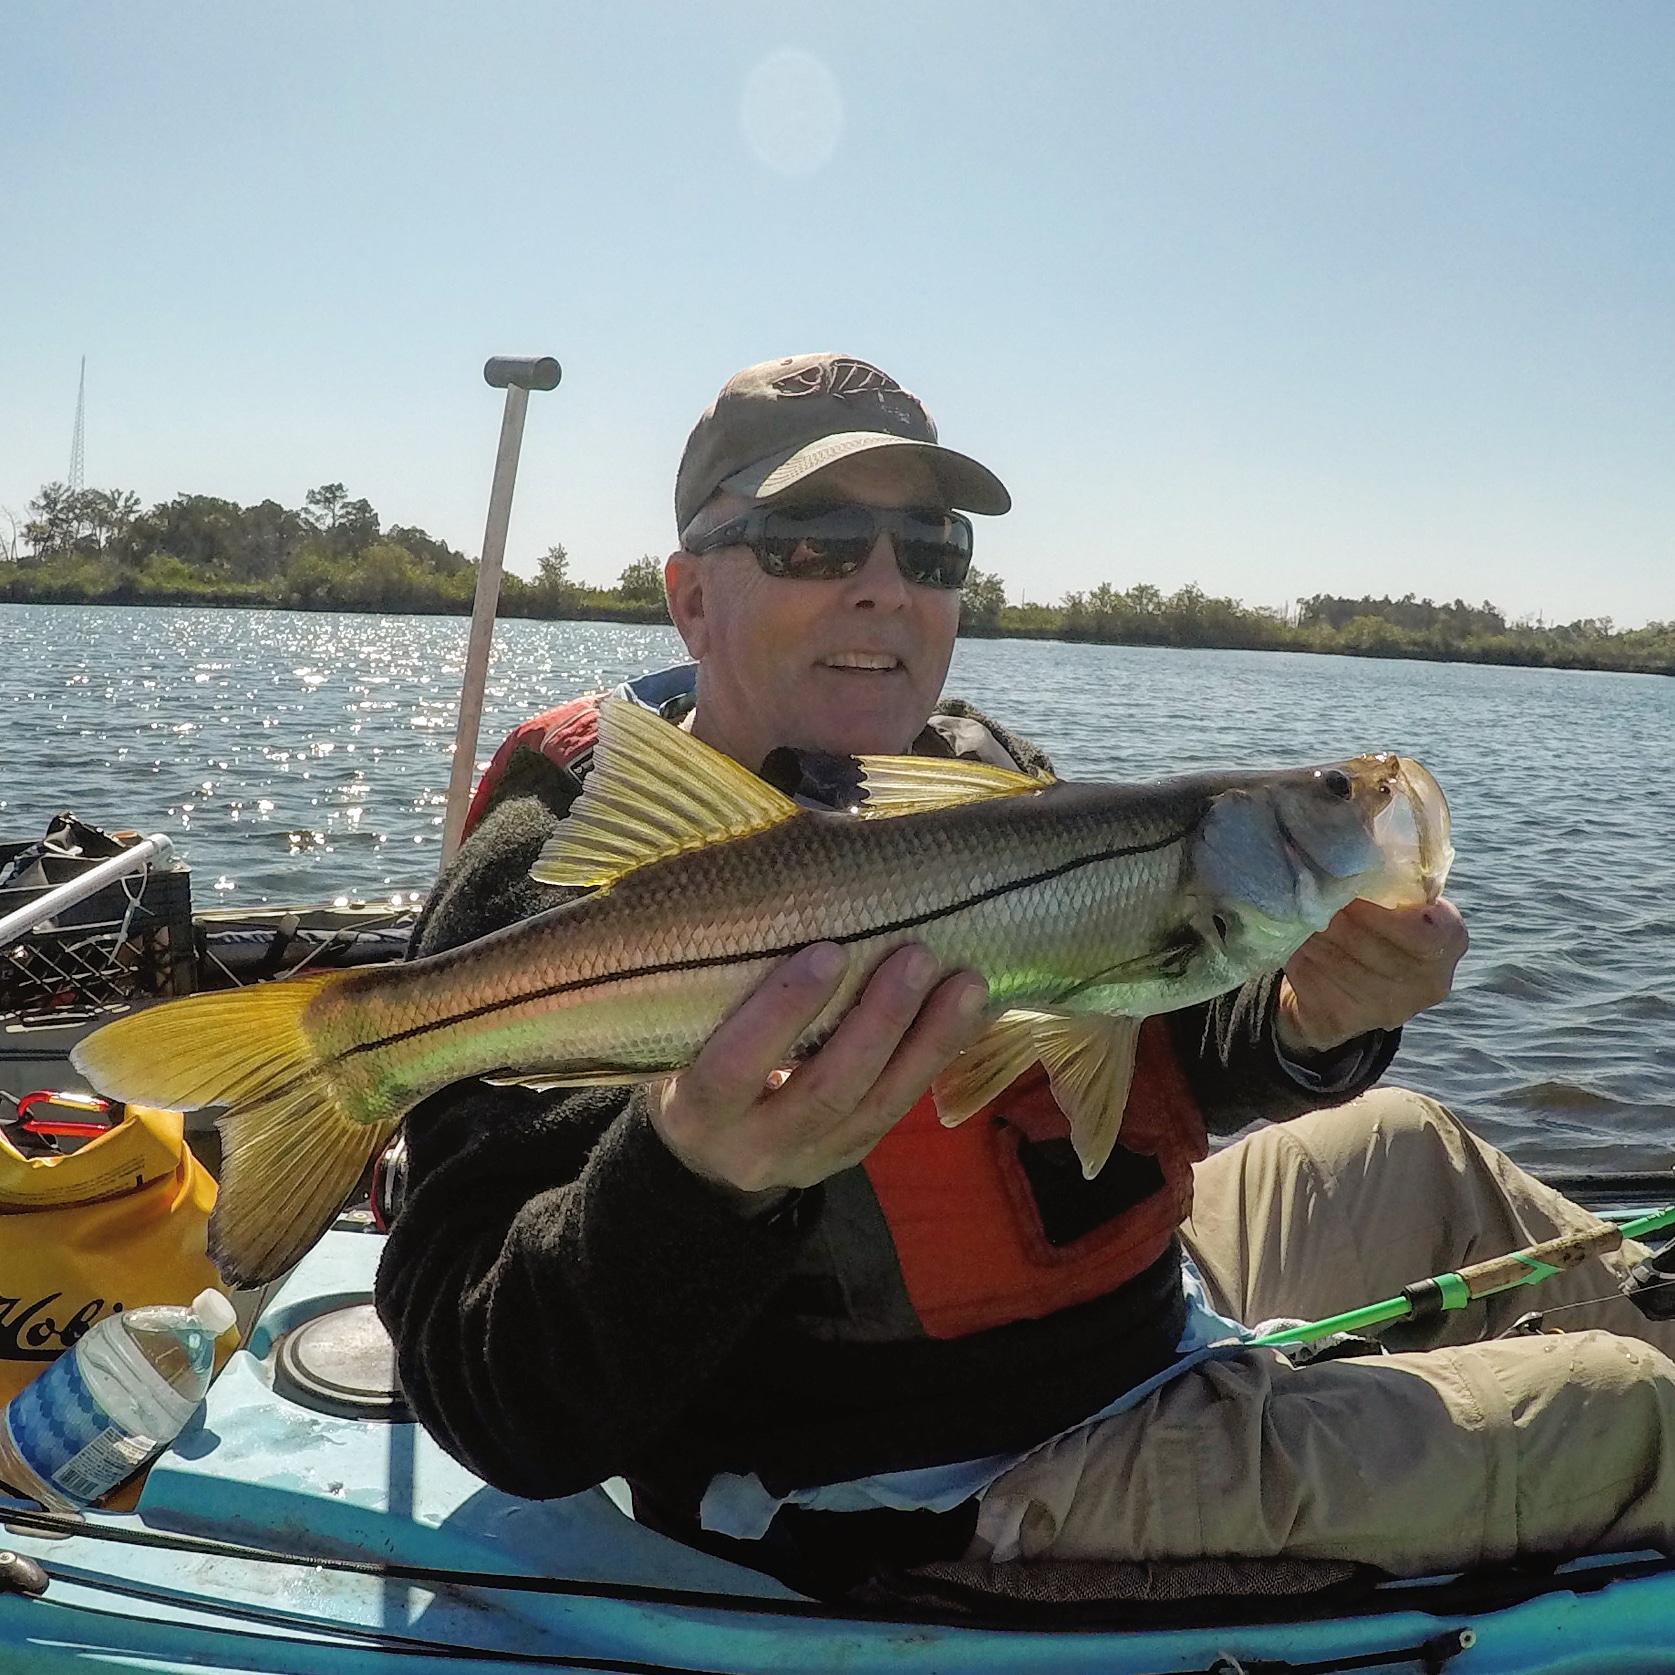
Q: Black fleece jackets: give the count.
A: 1